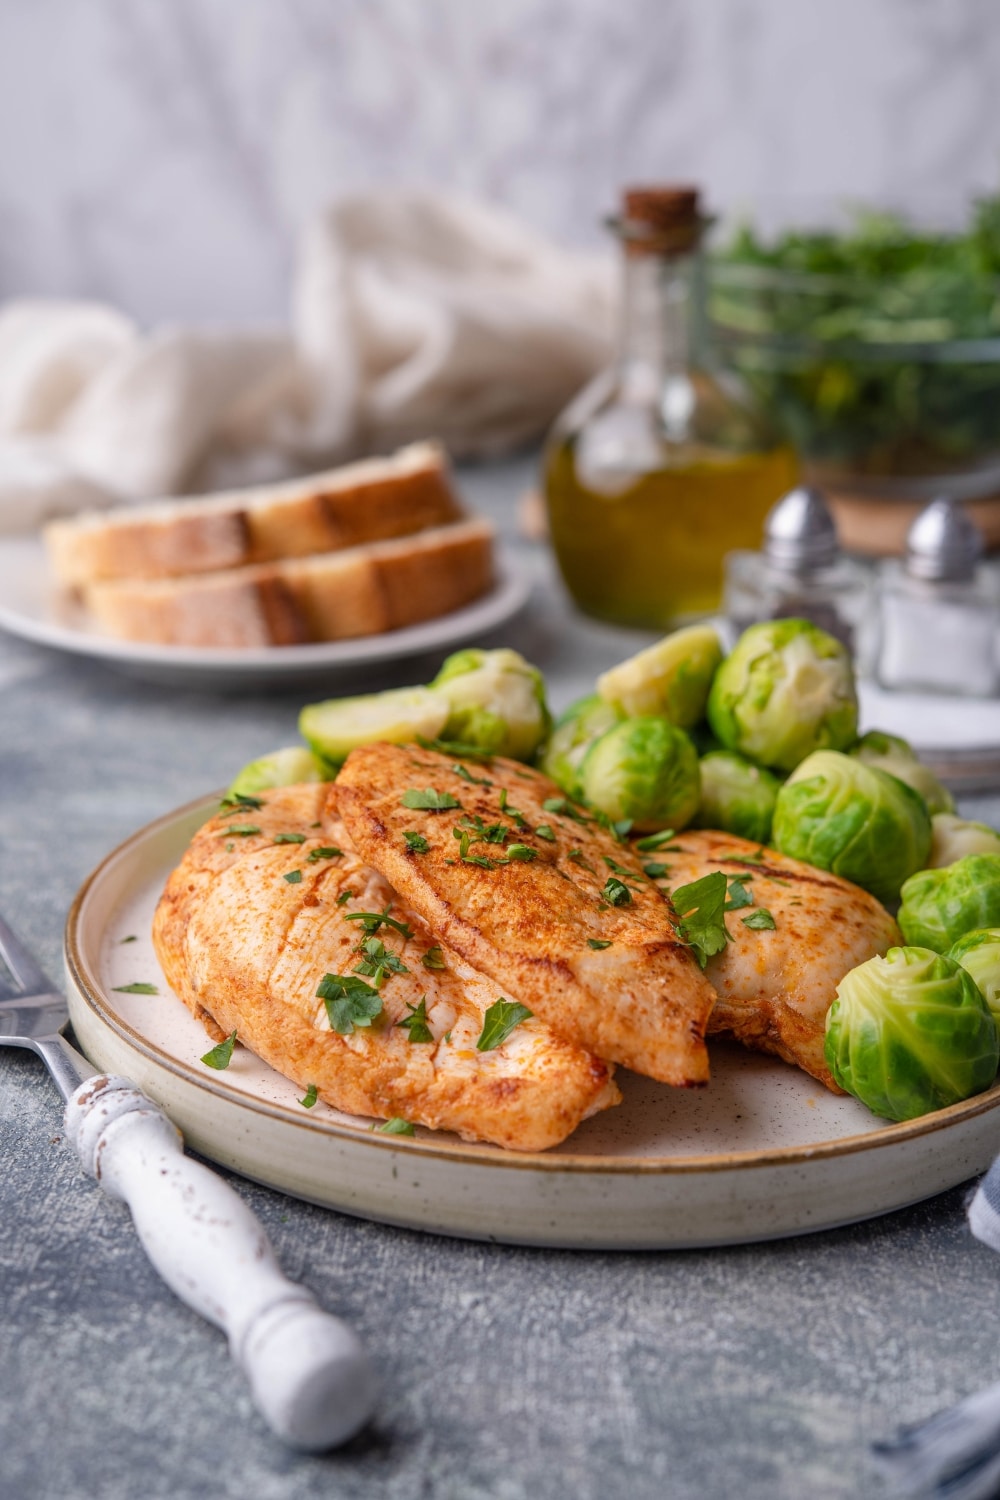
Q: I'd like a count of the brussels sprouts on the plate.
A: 14